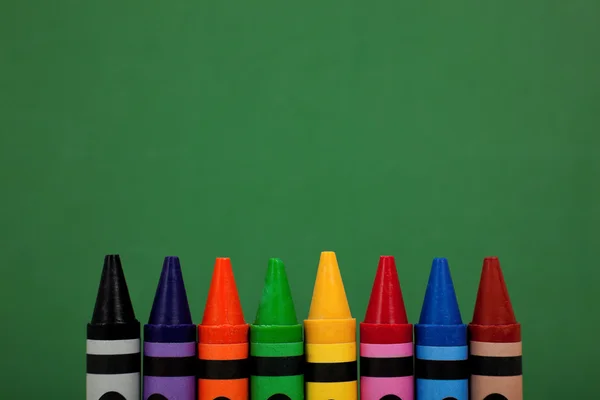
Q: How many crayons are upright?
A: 8